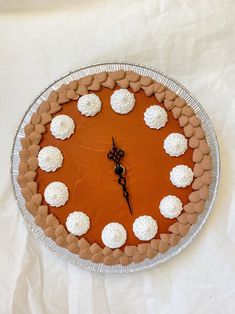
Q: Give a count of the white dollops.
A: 12